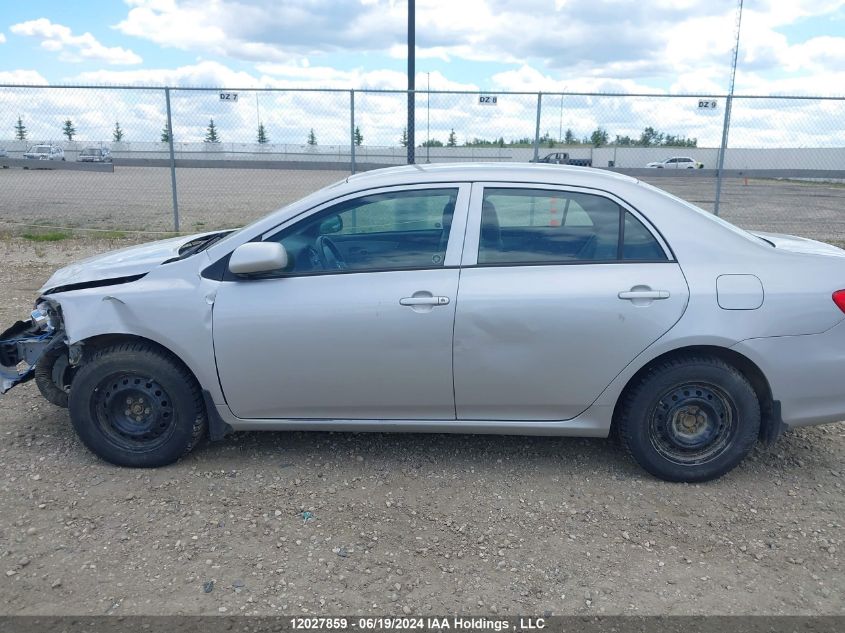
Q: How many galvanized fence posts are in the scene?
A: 4